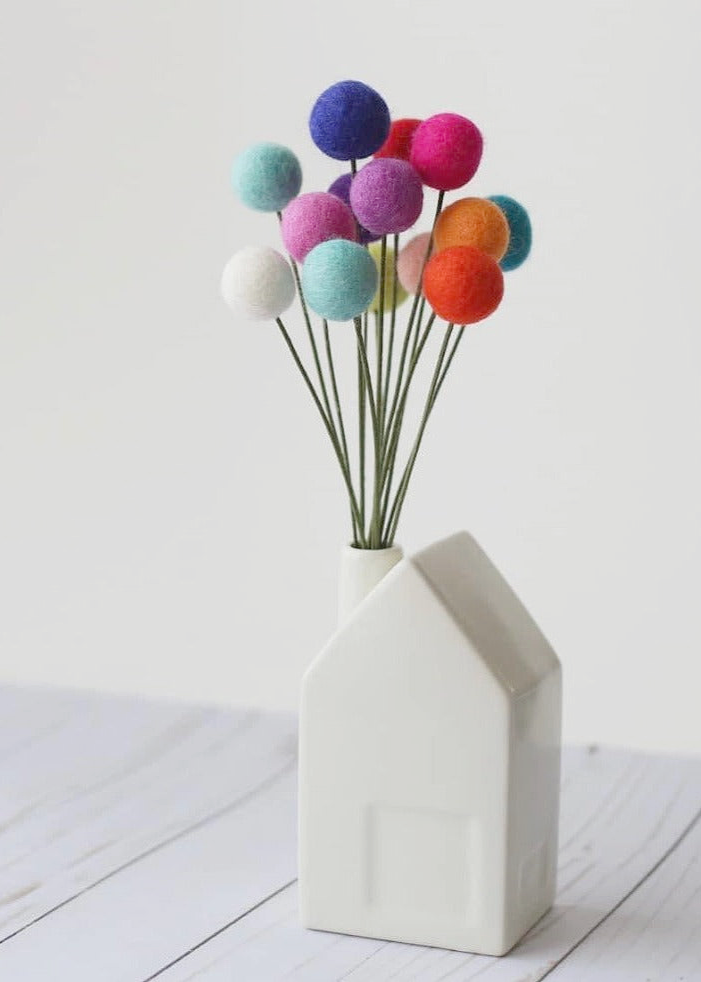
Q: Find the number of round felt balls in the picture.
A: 14